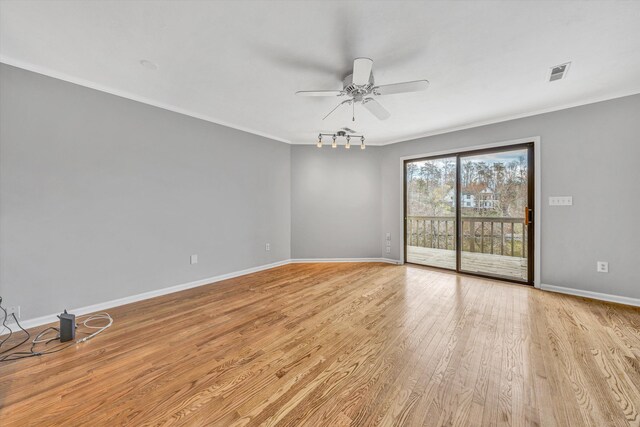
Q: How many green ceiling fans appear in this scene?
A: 0